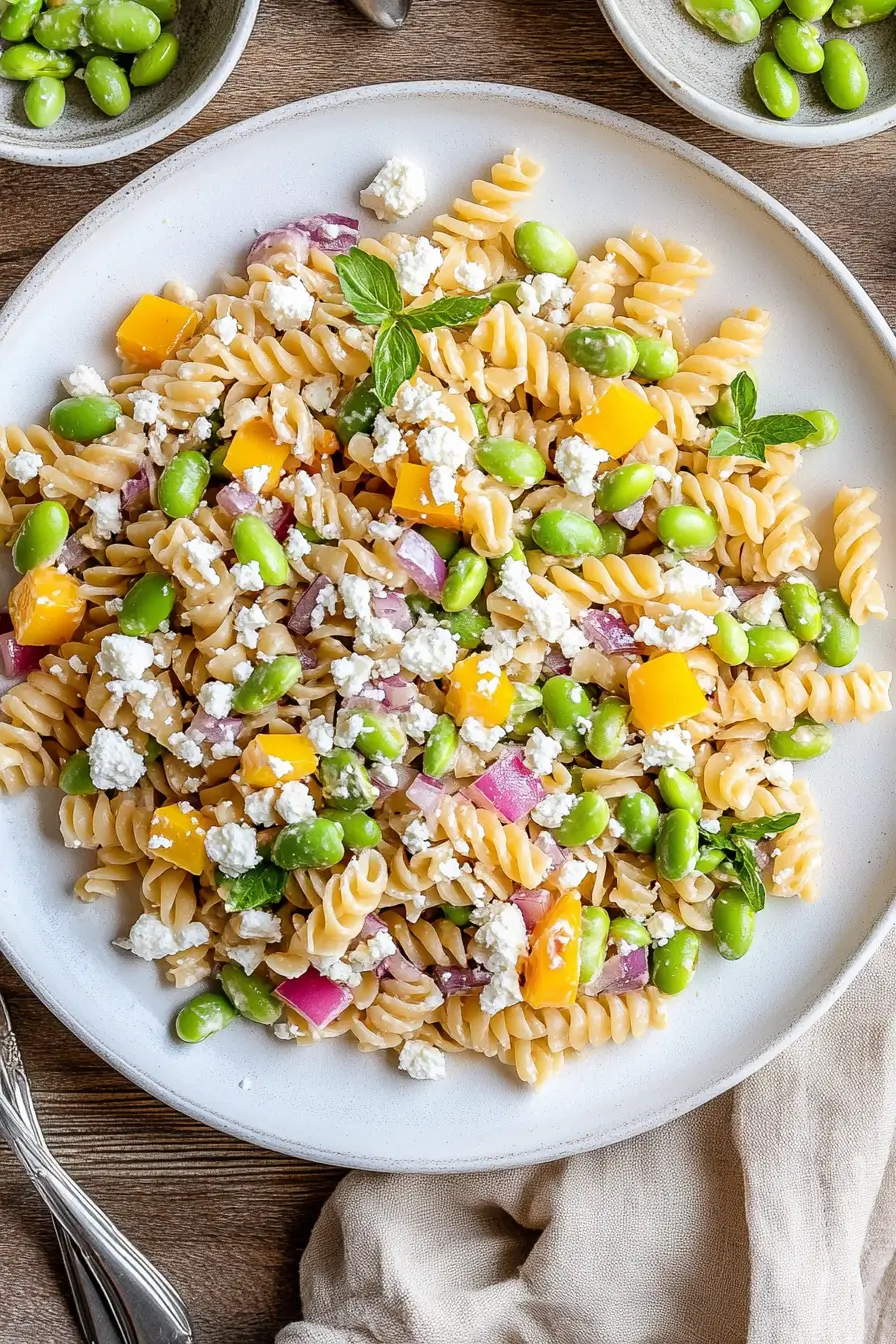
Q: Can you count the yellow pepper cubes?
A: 10